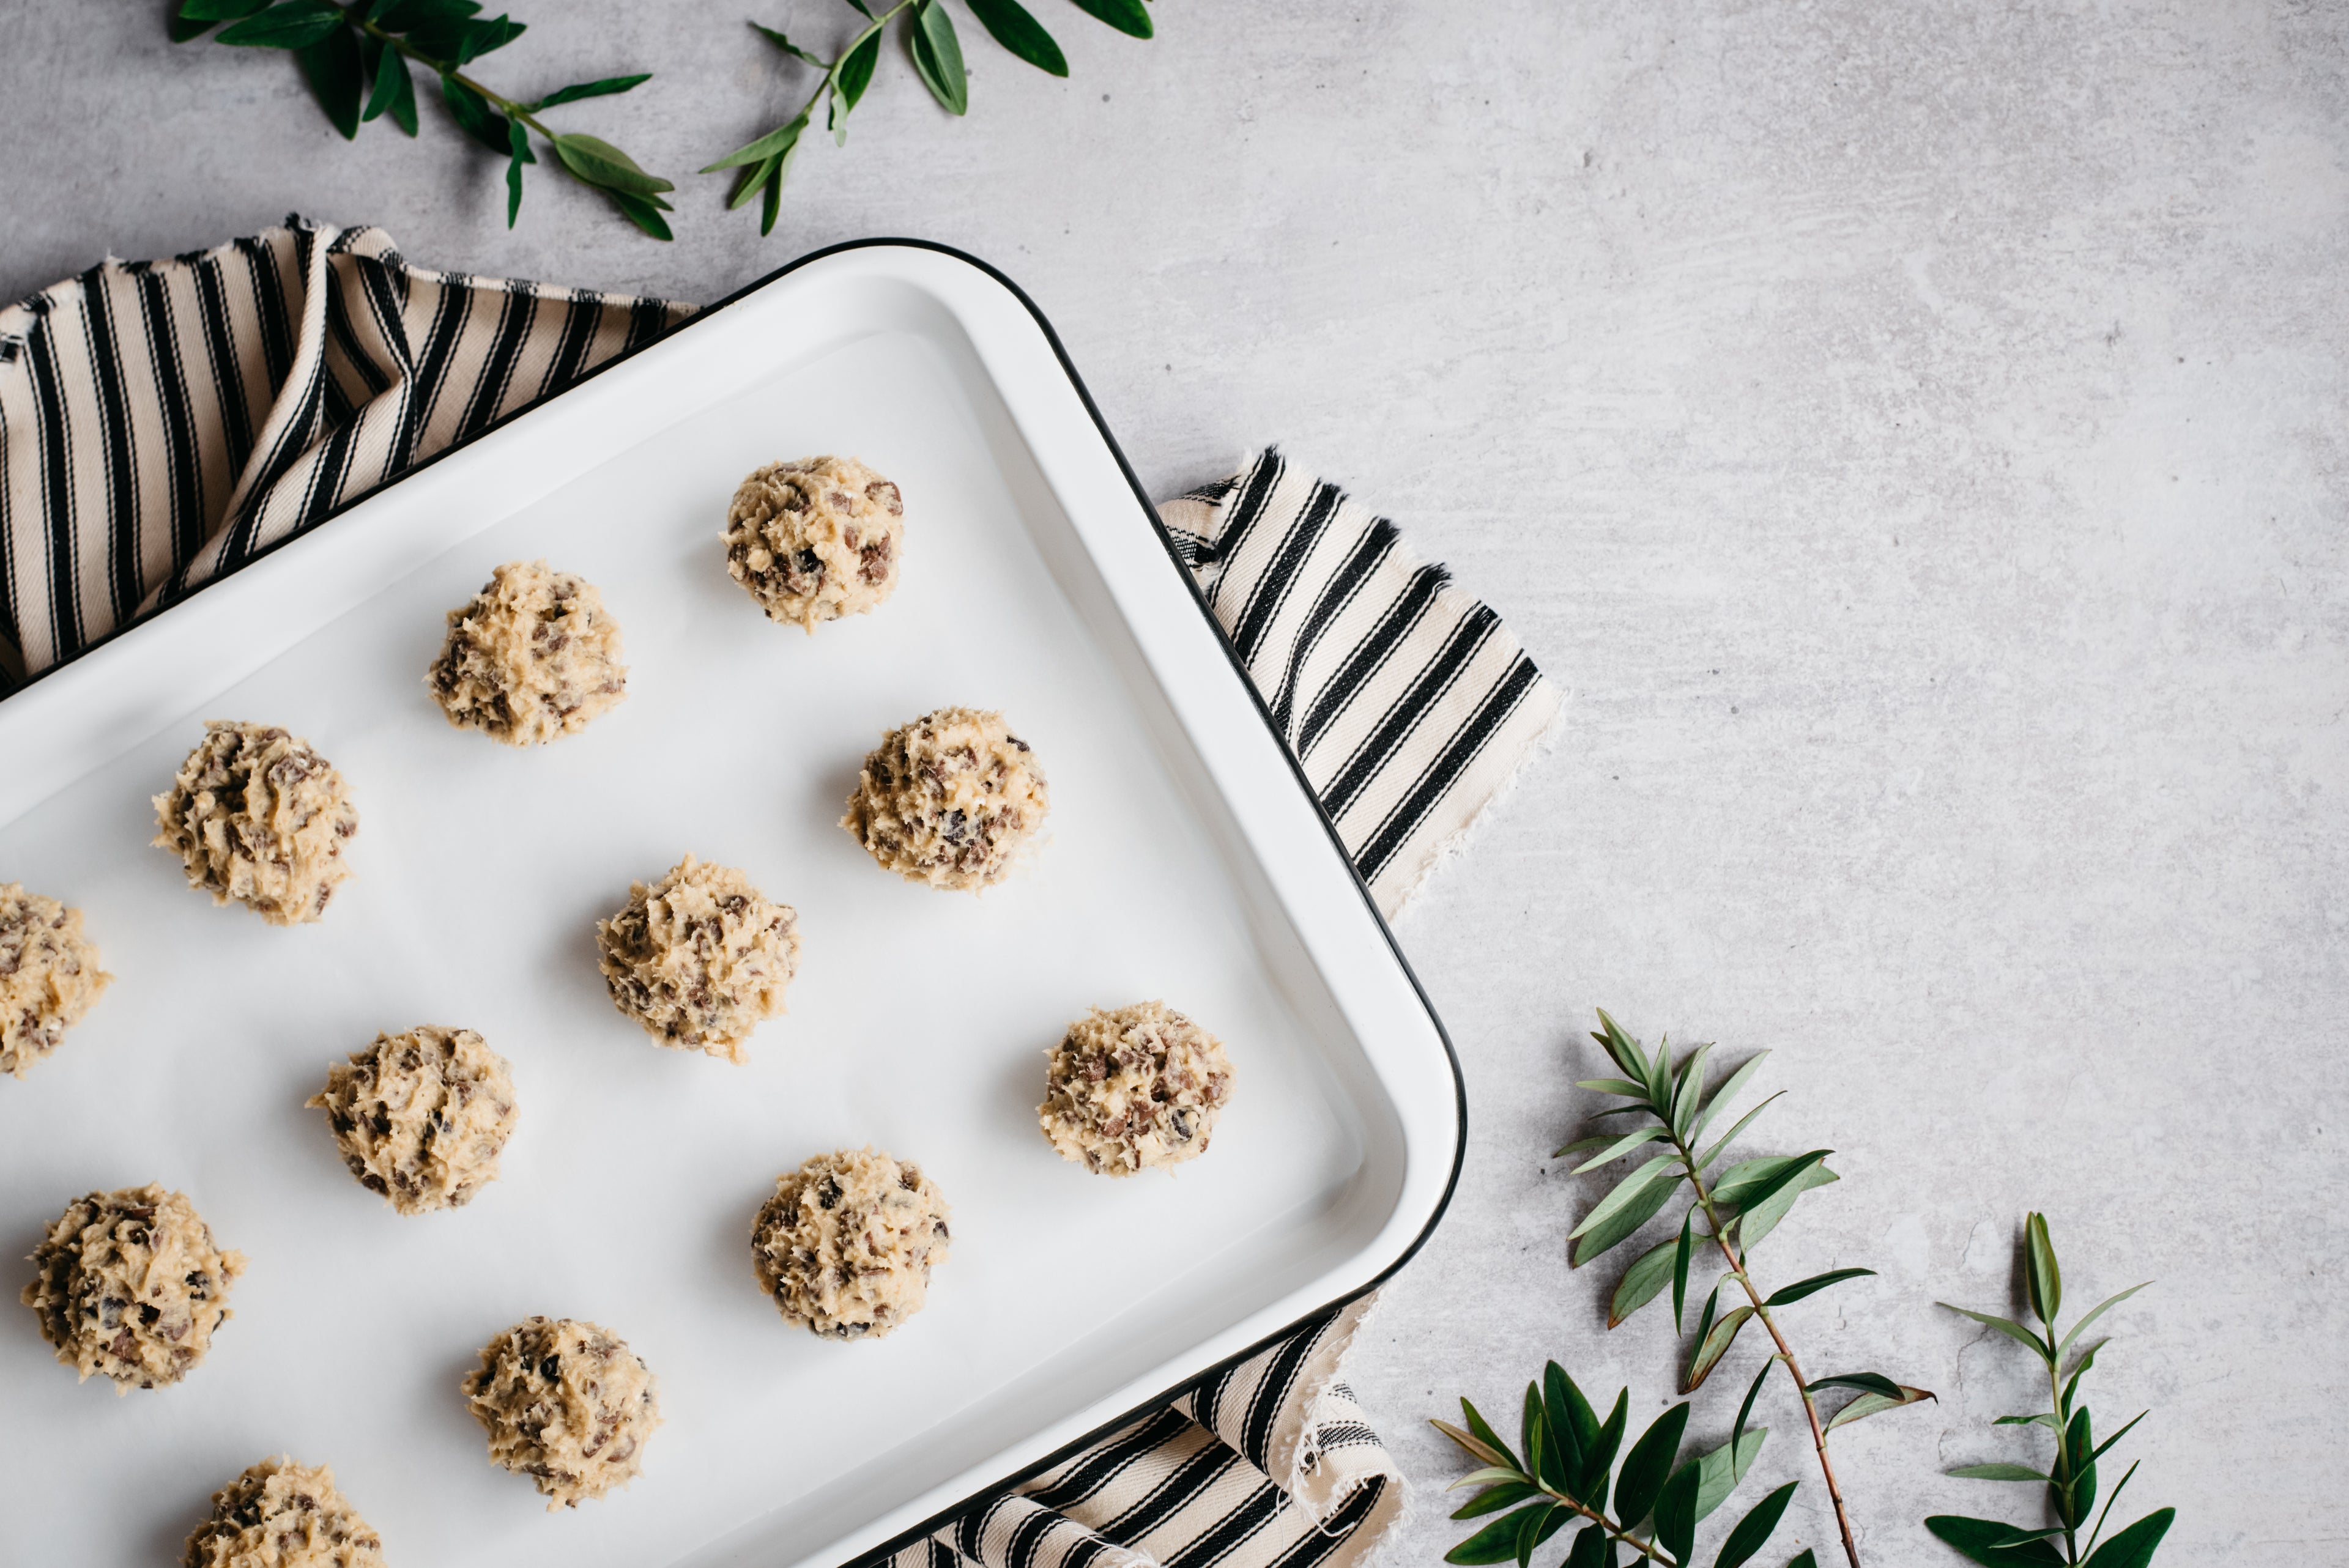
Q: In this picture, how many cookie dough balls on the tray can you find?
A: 12